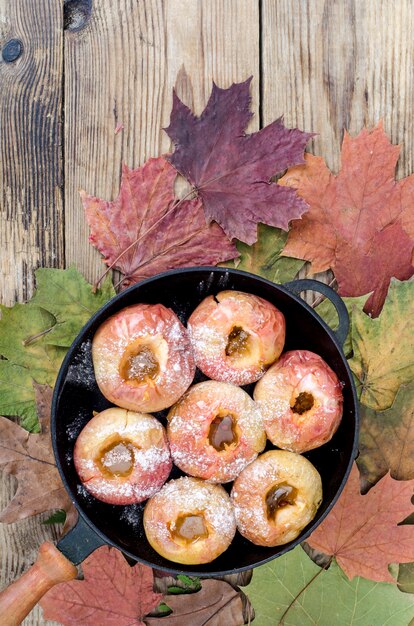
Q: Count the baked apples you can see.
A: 7